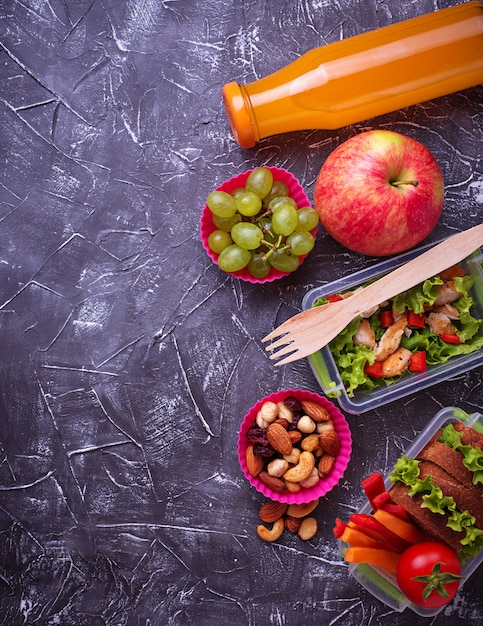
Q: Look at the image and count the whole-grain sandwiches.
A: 2